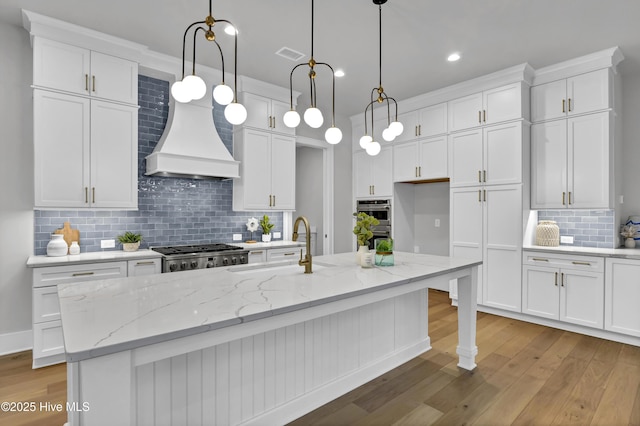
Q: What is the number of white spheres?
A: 12